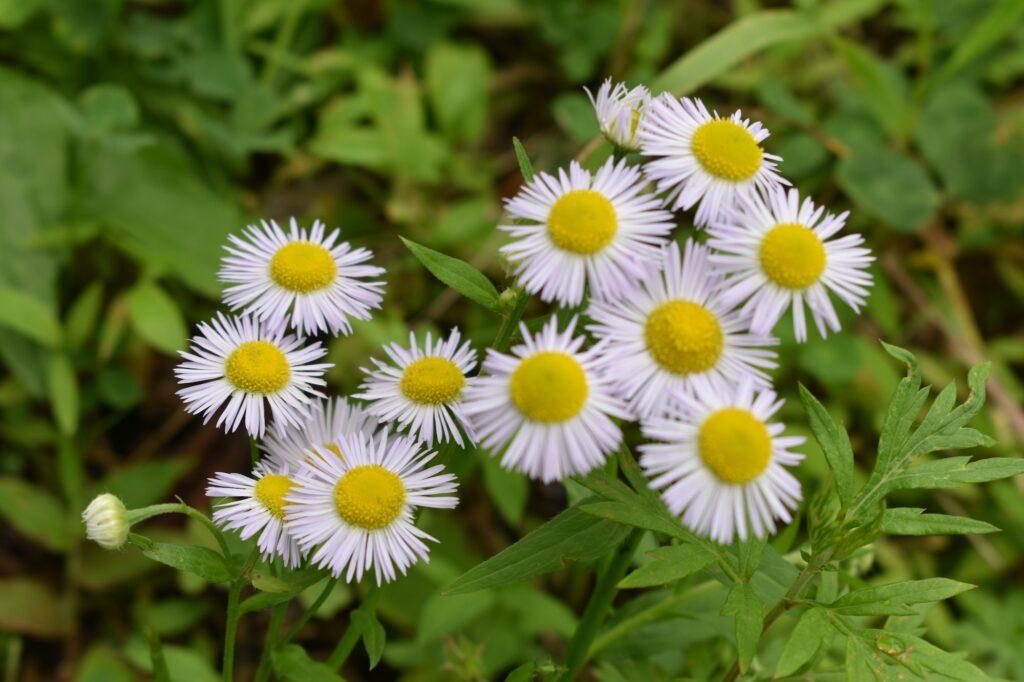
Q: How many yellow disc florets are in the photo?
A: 12